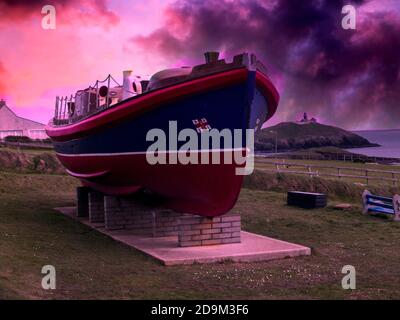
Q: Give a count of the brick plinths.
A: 5